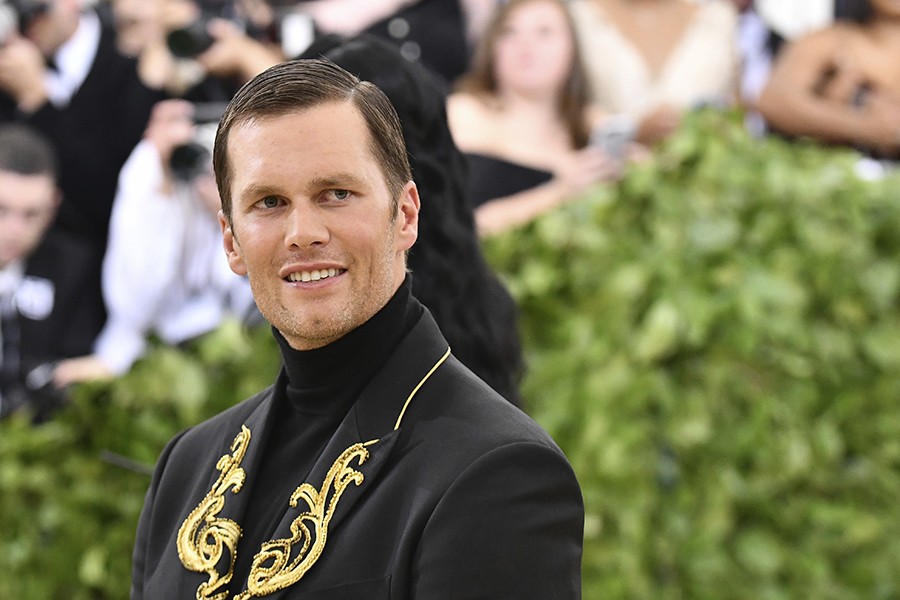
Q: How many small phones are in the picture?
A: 1